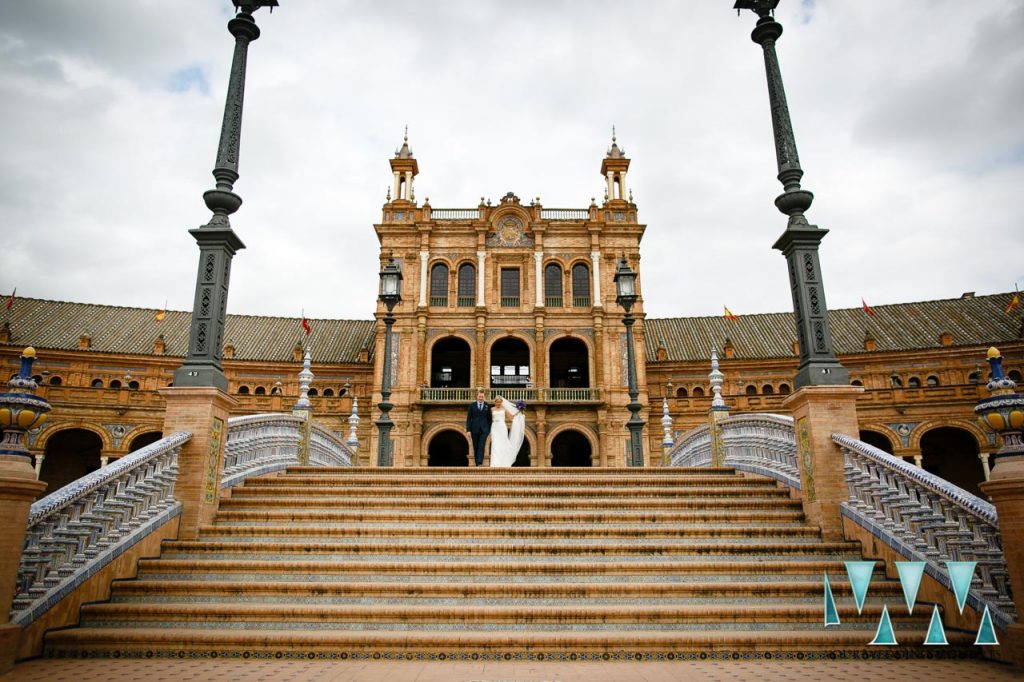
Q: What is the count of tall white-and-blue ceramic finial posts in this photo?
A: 4